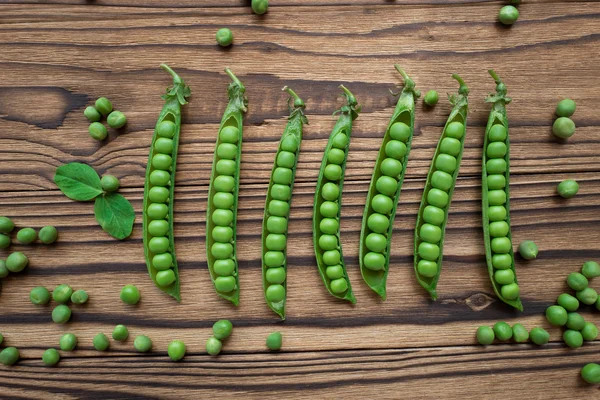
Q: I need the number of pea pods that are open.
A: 7